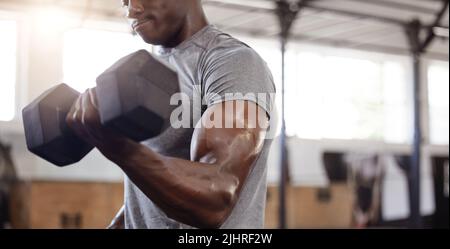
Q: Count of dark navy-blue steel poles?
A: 2